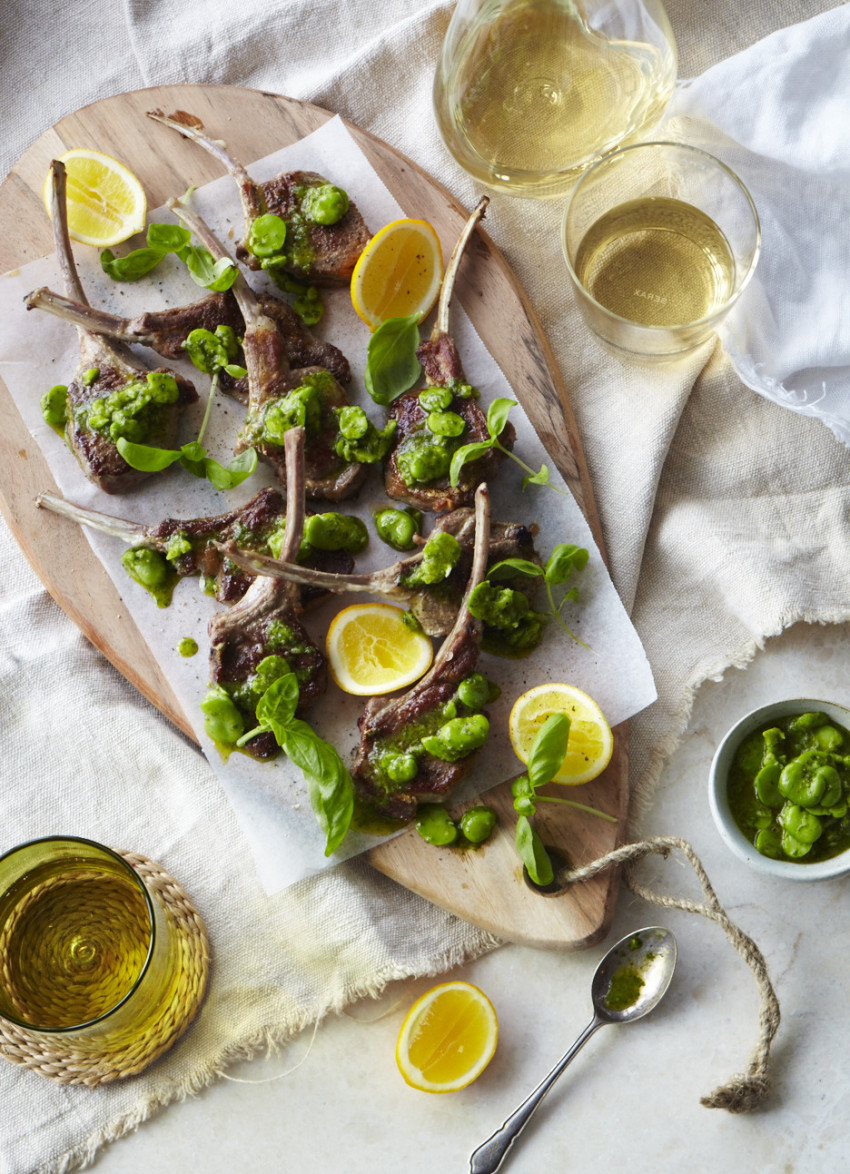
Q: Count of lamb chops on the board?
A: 9